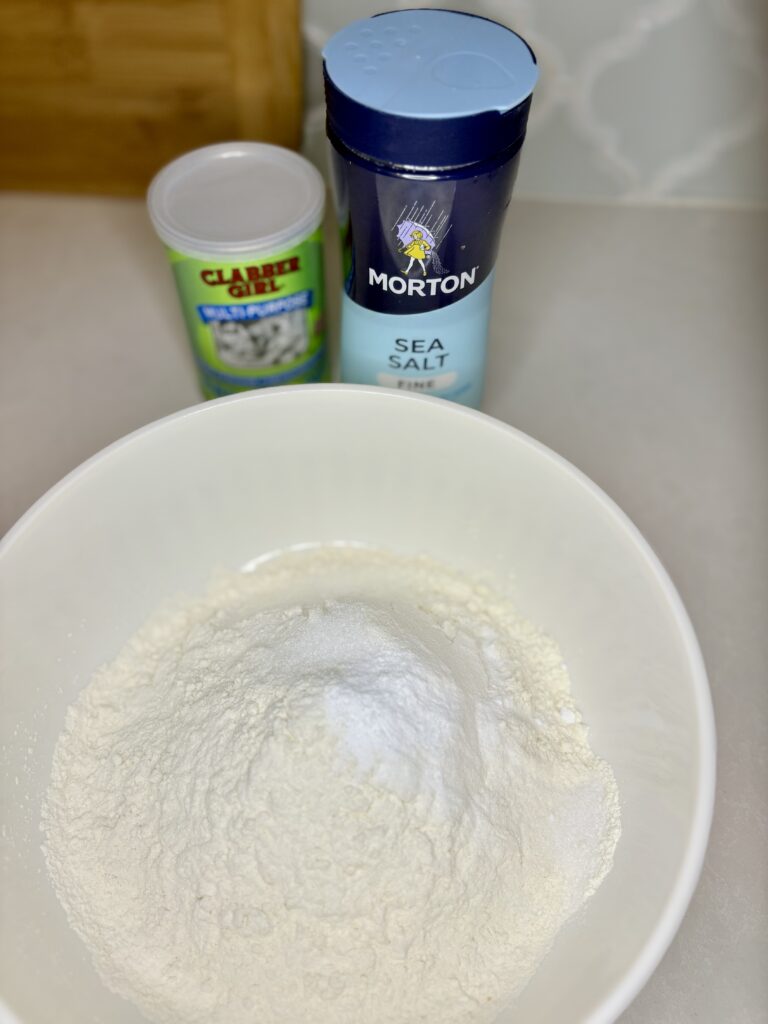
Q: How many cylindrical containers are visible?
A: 2